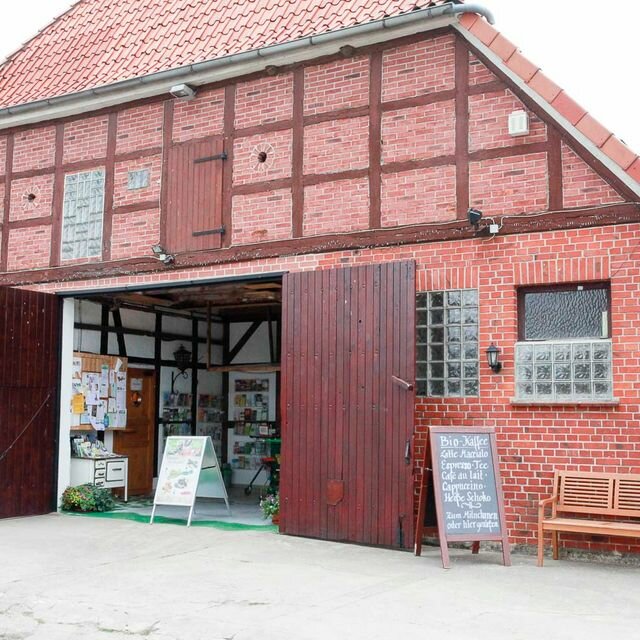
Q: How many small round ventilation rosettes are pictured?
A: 2